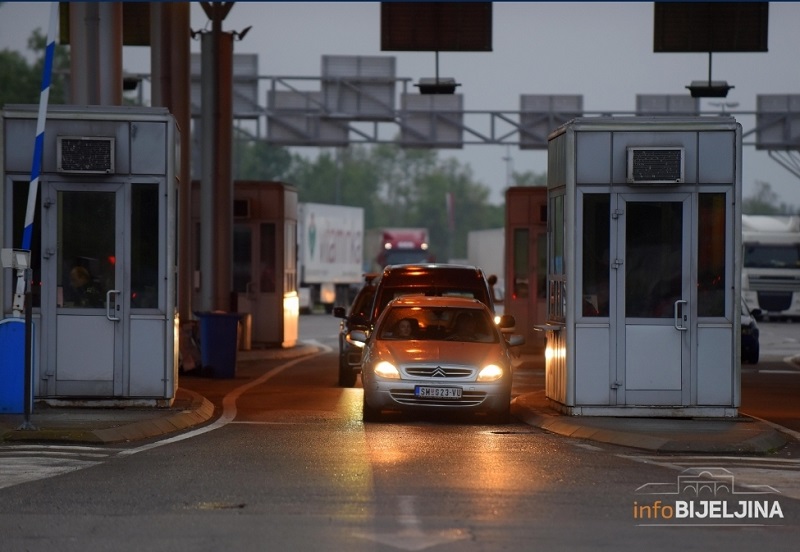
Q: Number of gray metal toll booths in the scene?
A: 2